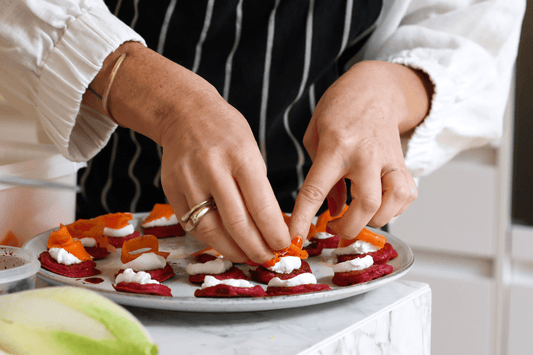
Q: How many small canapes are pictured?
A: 15